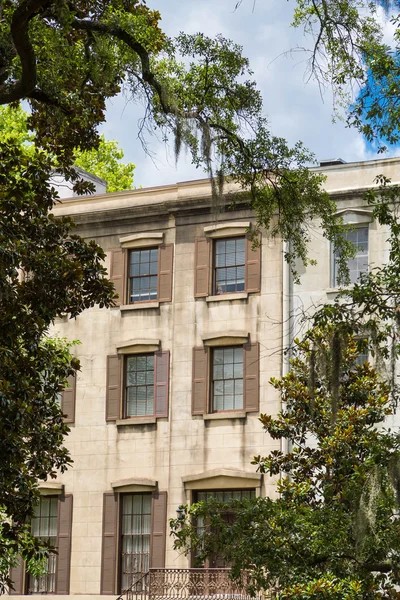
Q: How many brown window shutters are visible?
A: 13